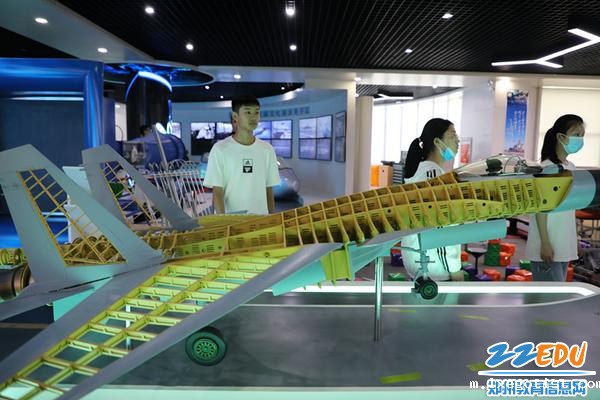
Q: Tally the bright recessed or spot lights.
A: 12